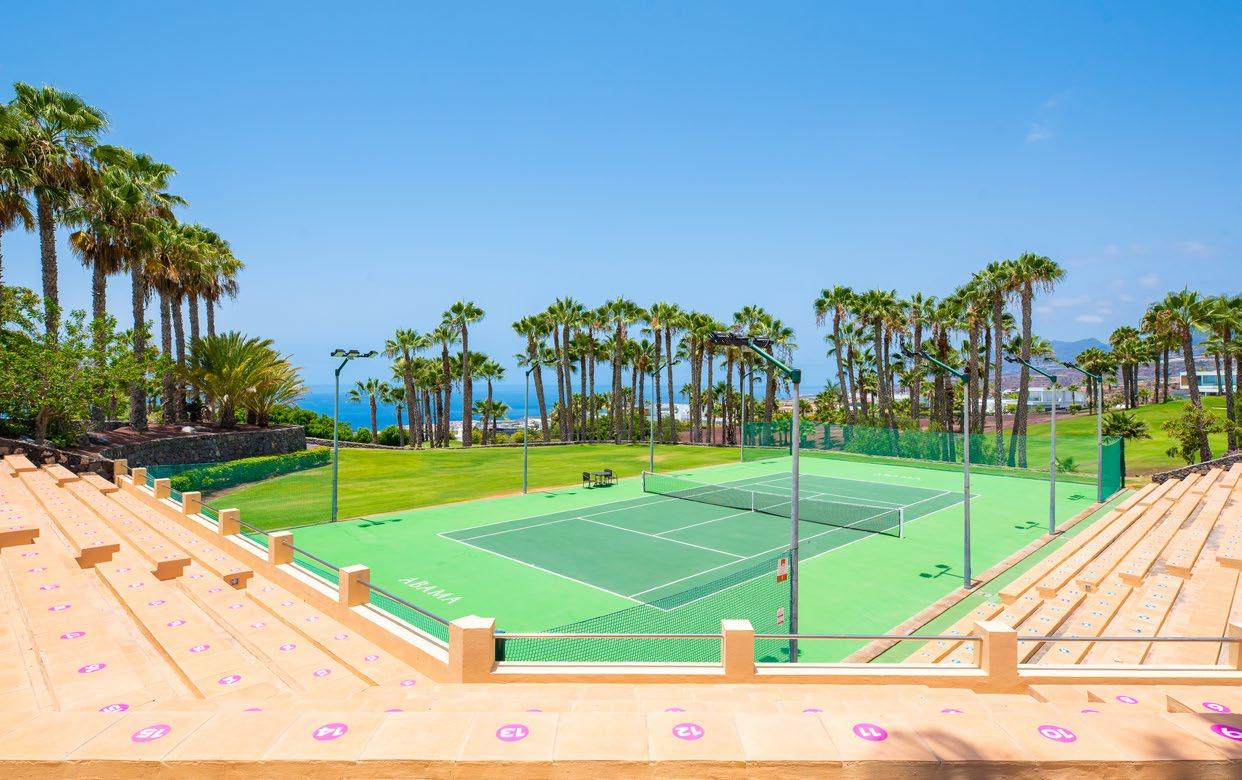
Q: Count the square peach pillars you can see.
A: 11